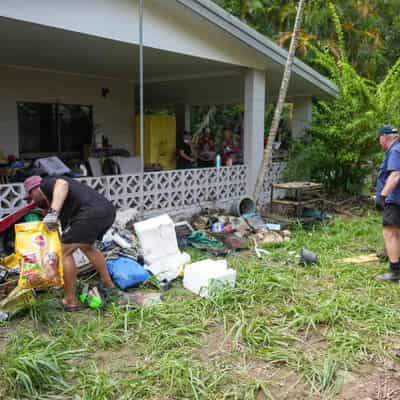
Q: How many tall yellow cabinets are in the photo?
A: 1